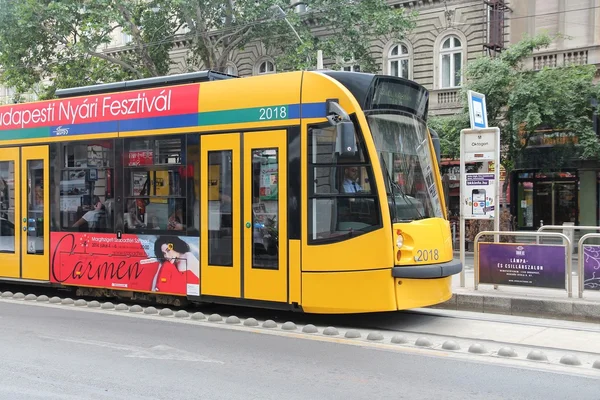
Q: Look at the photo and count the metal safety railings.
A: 3